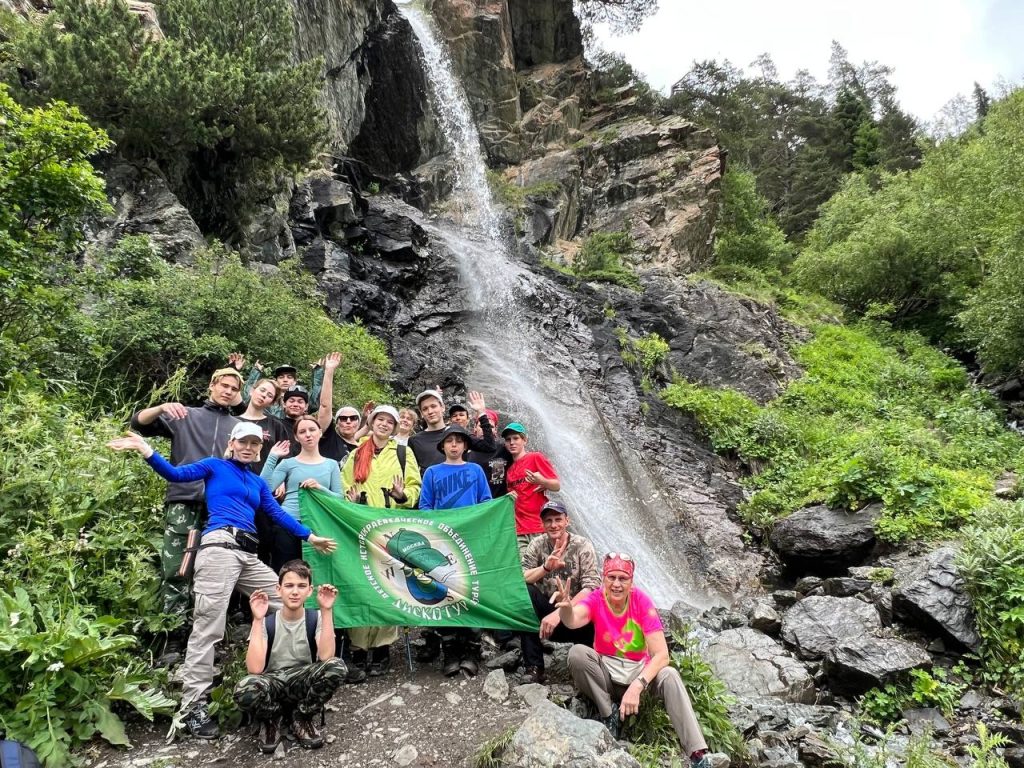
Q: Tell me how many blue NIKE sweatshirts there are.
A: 1